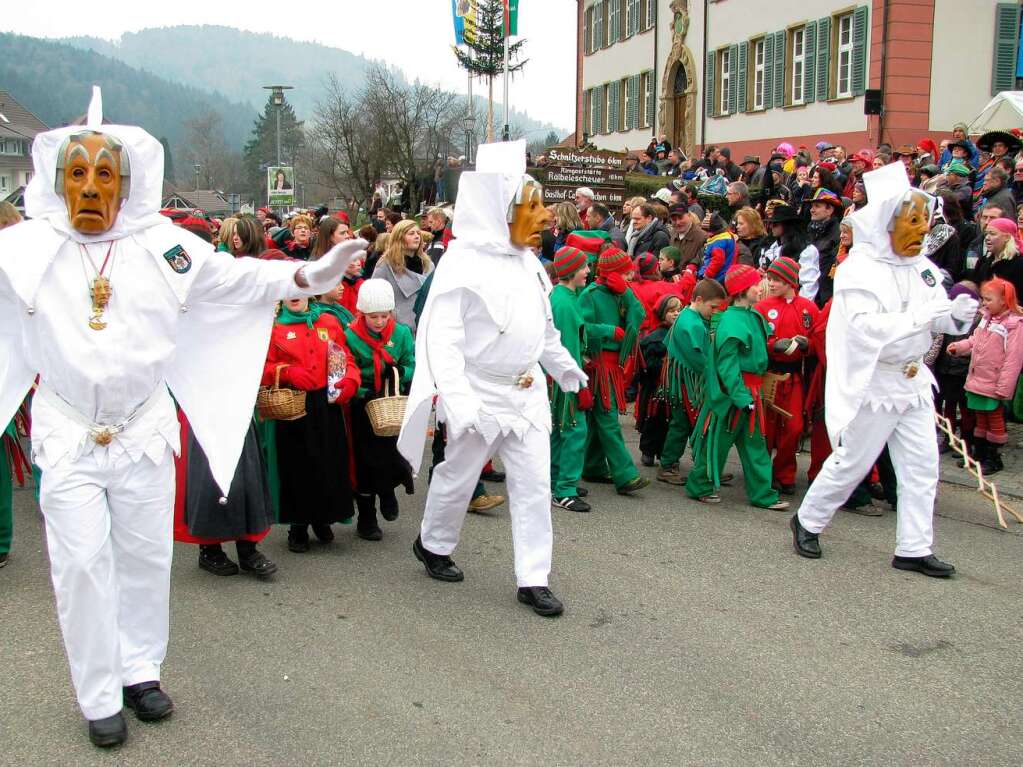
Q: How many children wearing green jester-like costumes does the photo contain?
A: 4